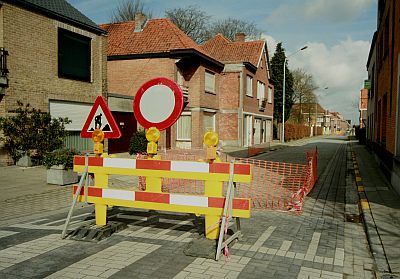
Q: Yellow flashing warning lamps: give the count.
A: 3